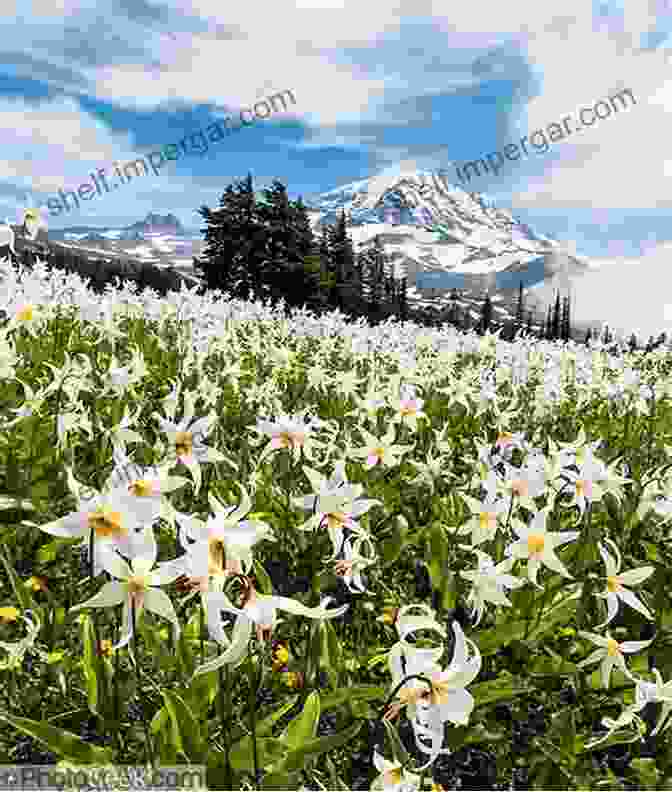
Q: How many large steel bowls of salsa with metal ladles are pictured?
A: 0